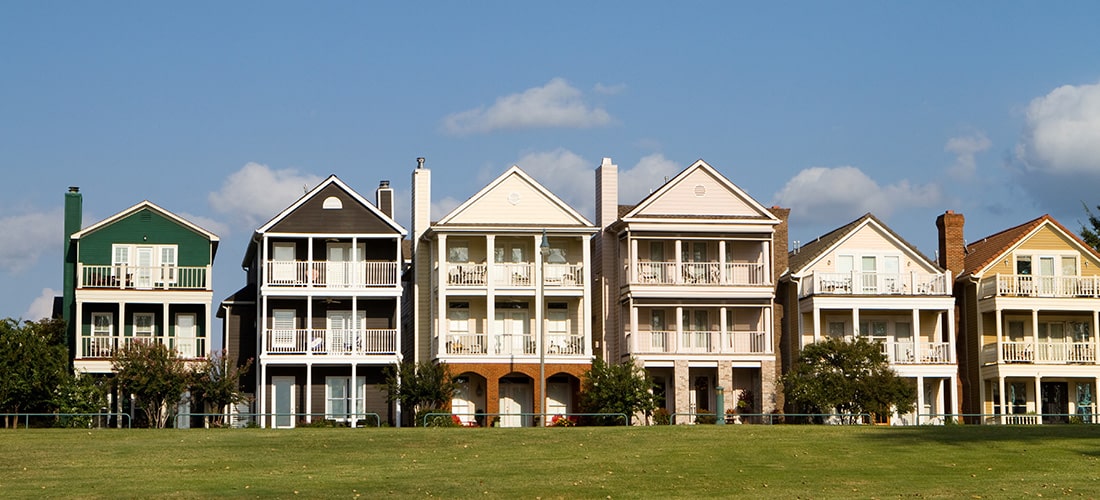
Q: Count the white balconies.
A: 12